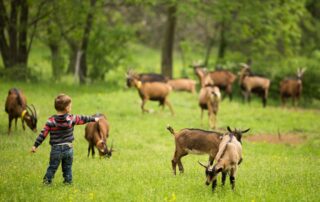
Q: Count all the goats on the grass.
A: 11